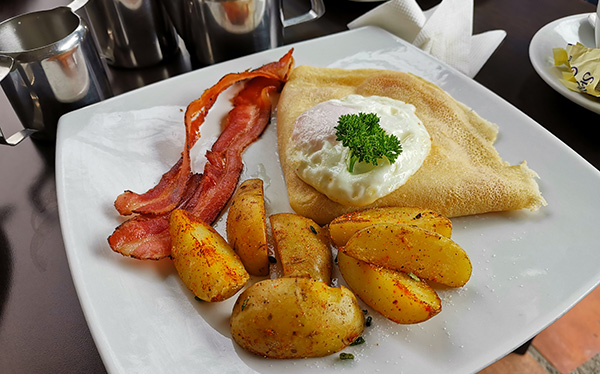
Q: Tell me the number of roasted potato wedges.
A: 7